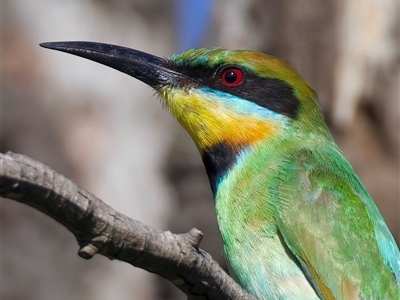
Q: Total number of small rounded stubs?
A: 2